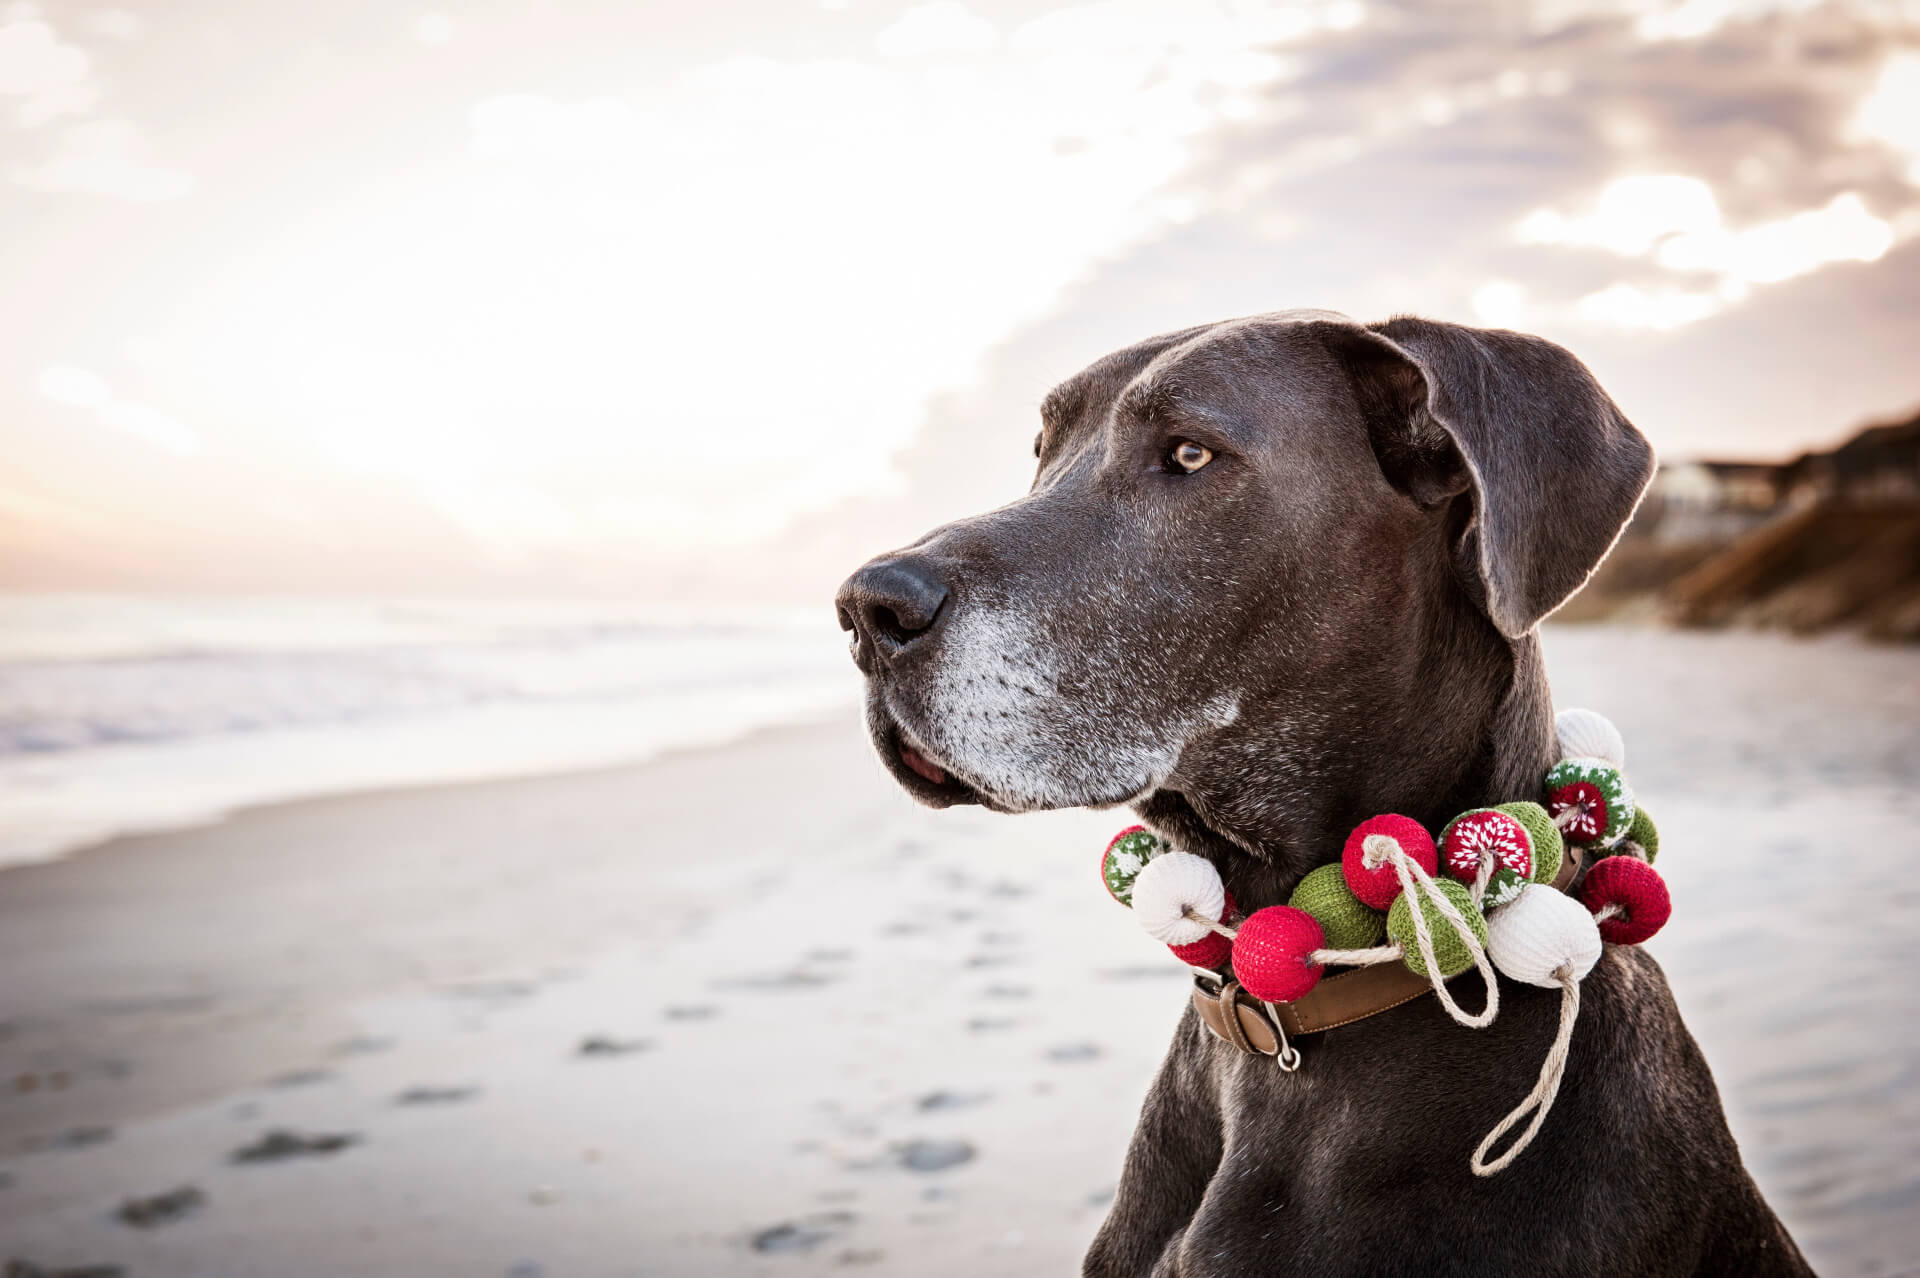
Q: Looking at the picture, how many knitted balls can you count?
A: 14